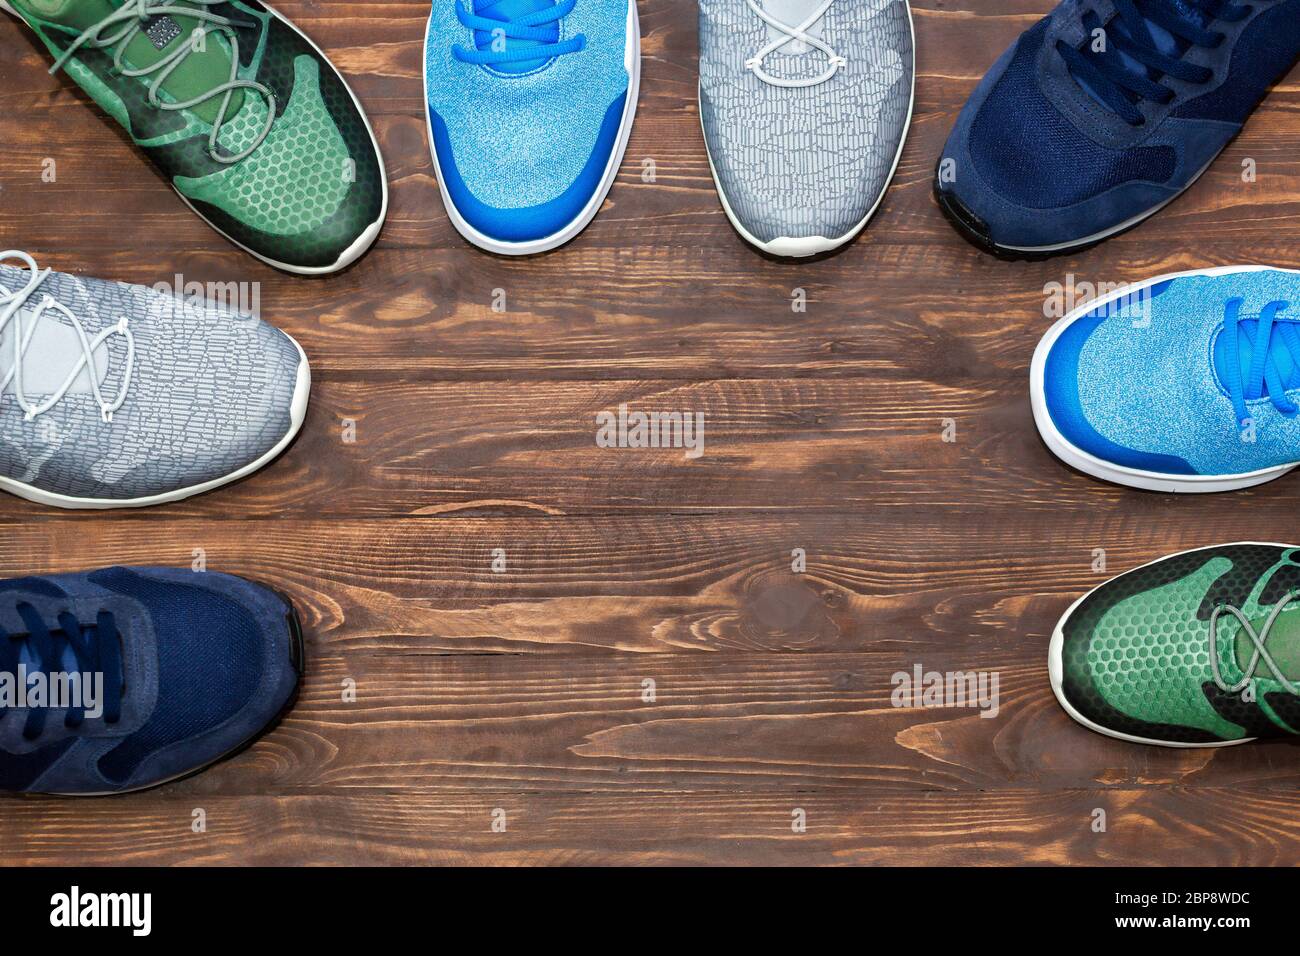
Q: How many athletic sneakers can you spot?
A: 8